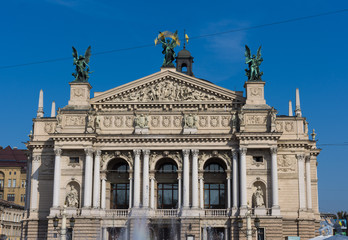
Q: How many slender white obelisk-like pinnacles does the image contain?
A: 4